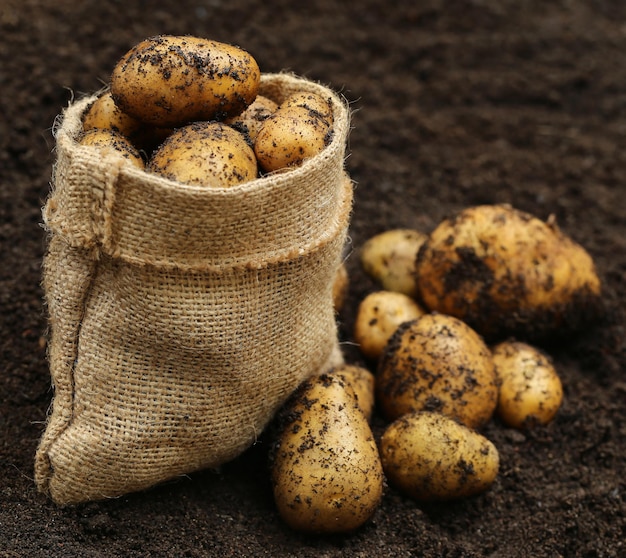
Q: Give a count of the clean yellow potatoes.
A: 0